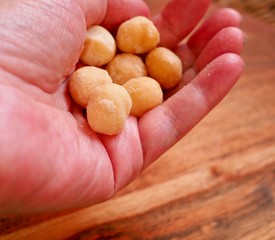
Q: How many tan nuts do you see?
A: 7